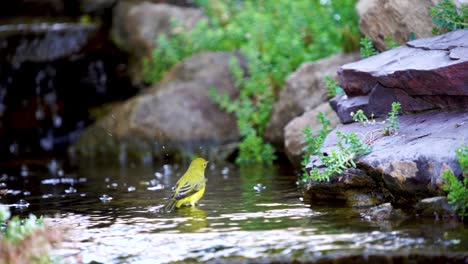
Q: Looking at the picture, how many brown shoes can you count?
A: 0